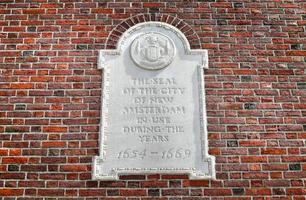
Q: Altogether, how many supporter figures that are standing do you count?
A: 2